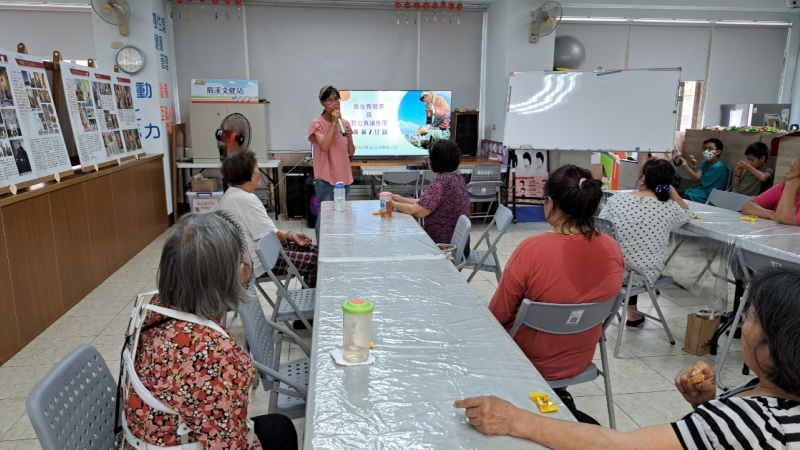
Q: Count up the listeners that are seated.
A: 9